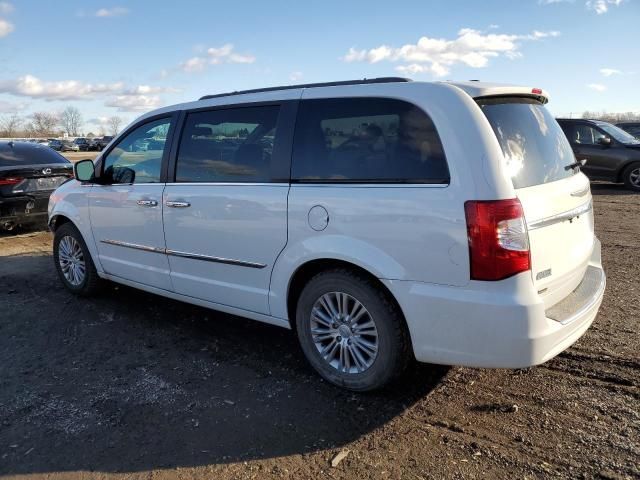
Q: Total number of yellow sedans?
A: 0